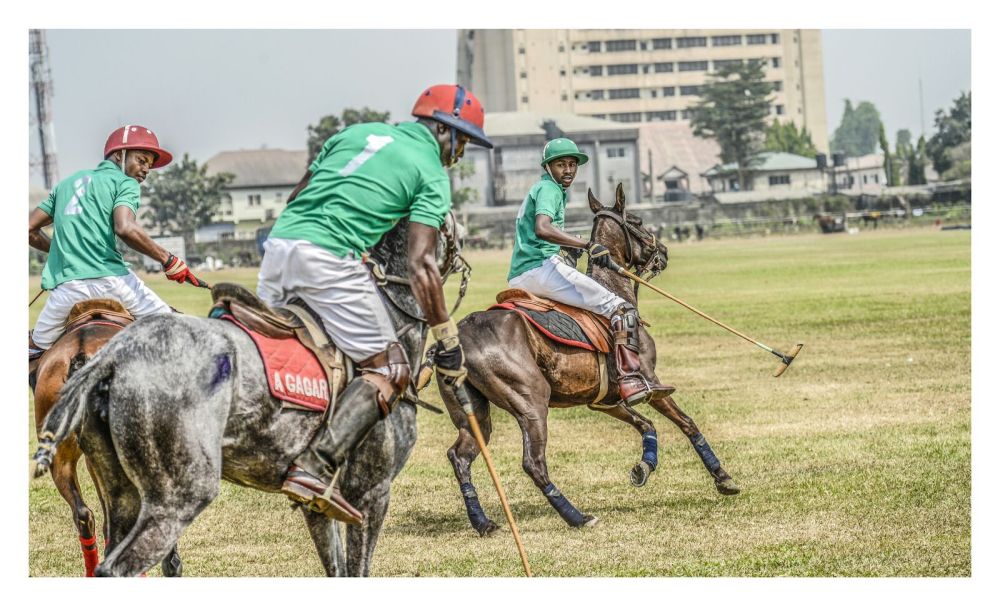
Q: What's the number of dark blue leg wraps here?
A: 4